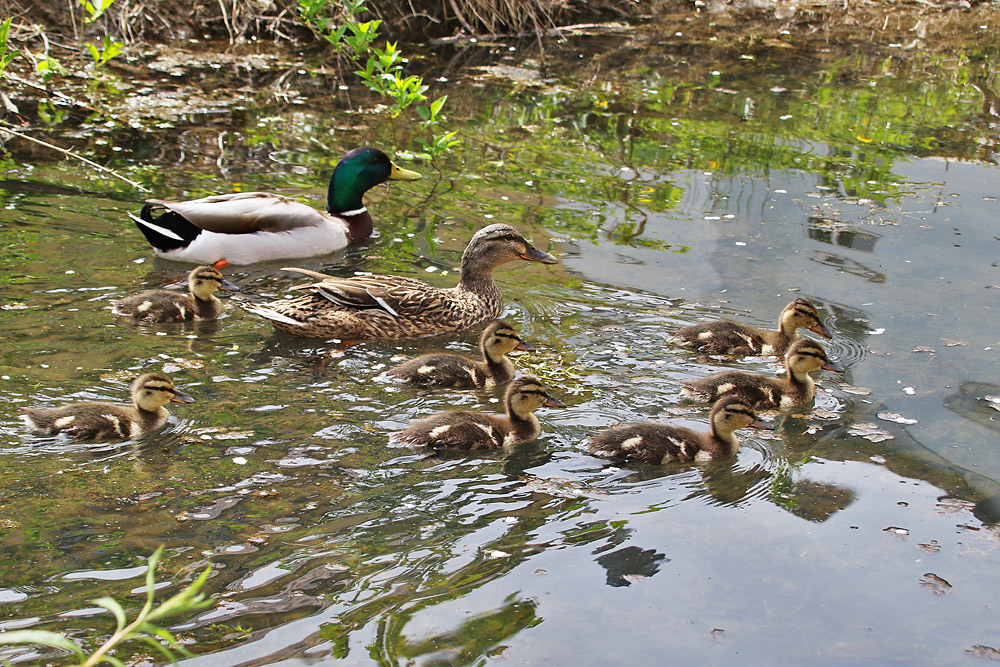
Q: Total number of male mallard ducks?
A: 1